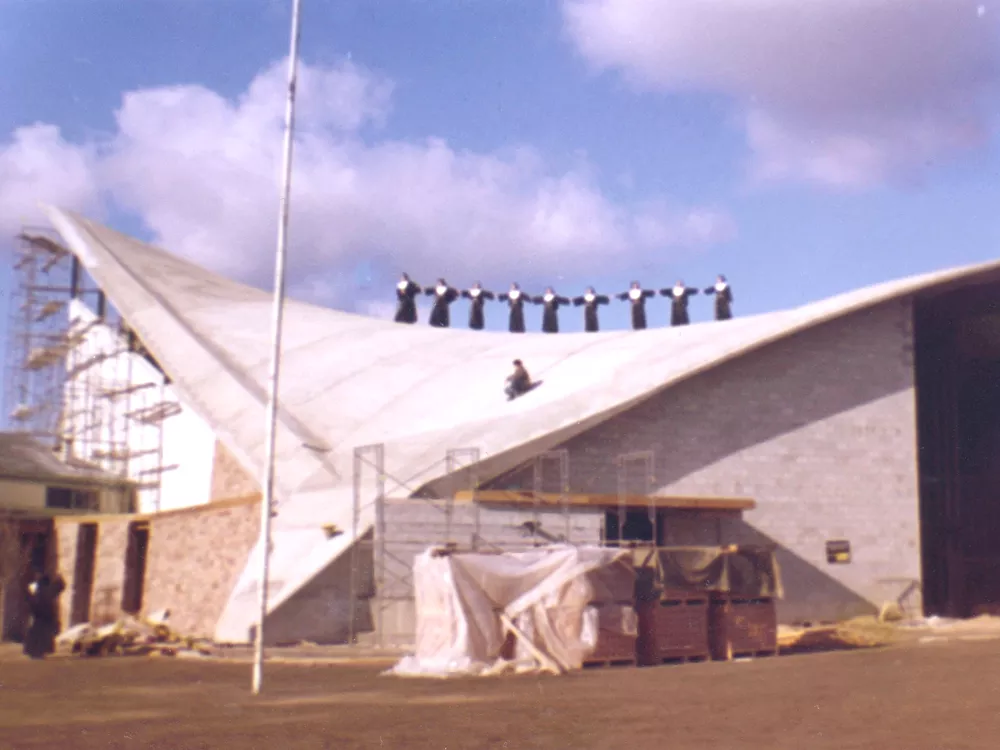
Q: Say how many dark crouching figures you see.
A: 1